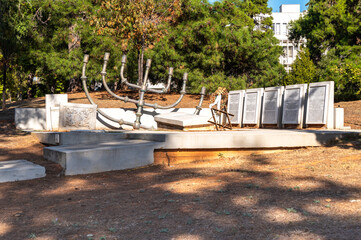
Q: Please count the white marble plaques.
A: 5